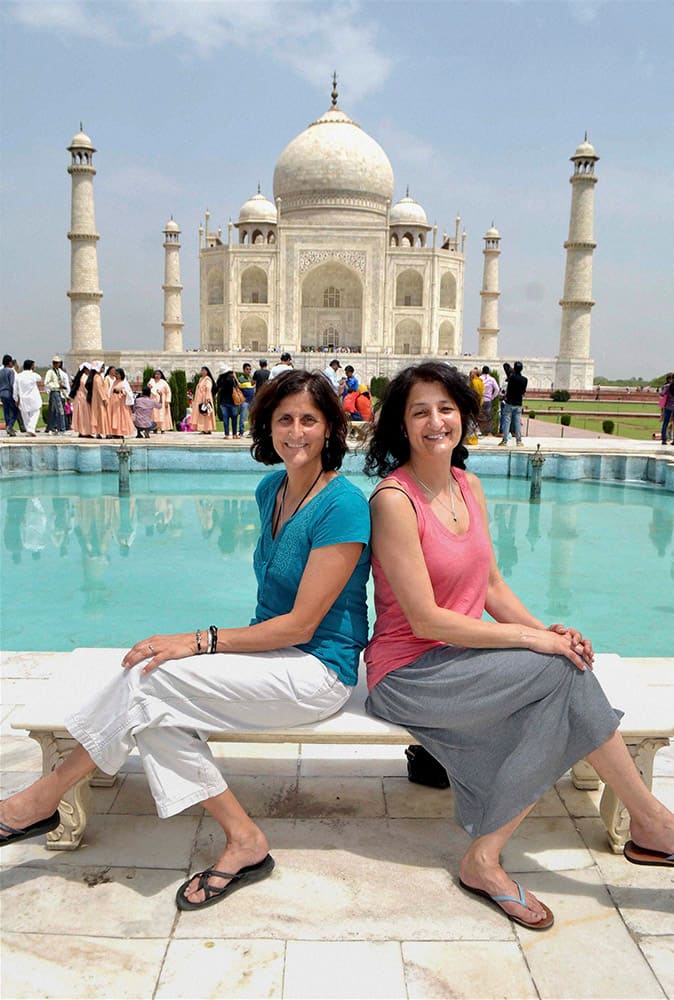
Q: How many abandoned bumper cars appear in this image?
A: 0